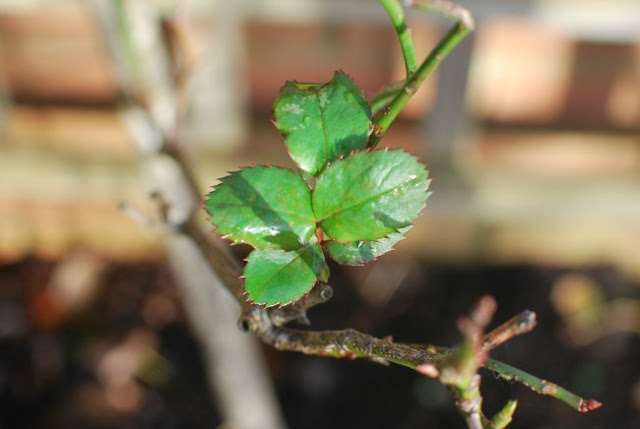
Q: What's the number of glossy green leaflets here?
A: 5